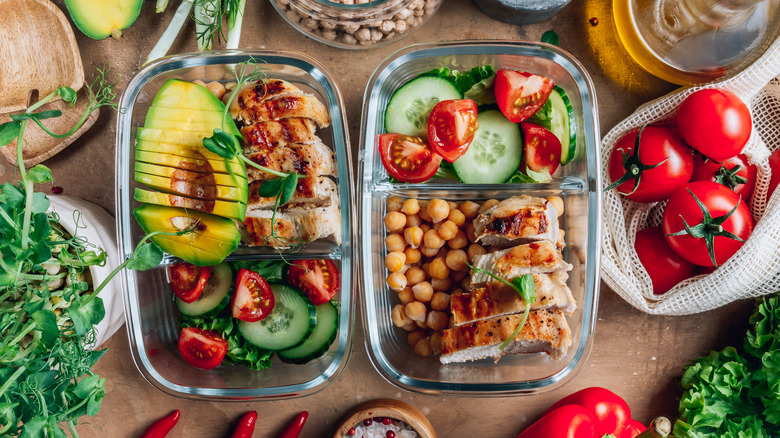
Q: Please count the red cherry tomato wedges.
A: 8